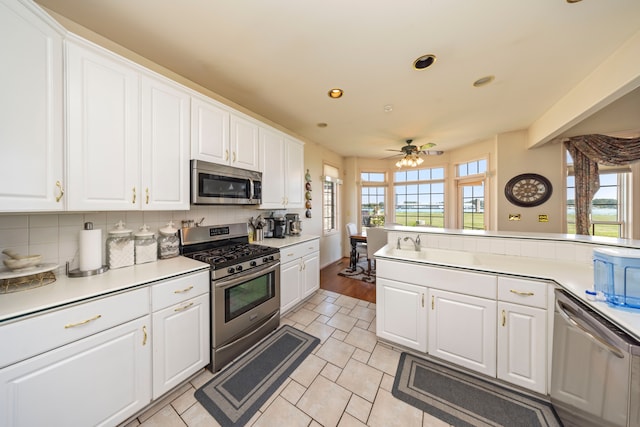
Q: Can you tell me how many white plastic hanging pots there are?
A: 0